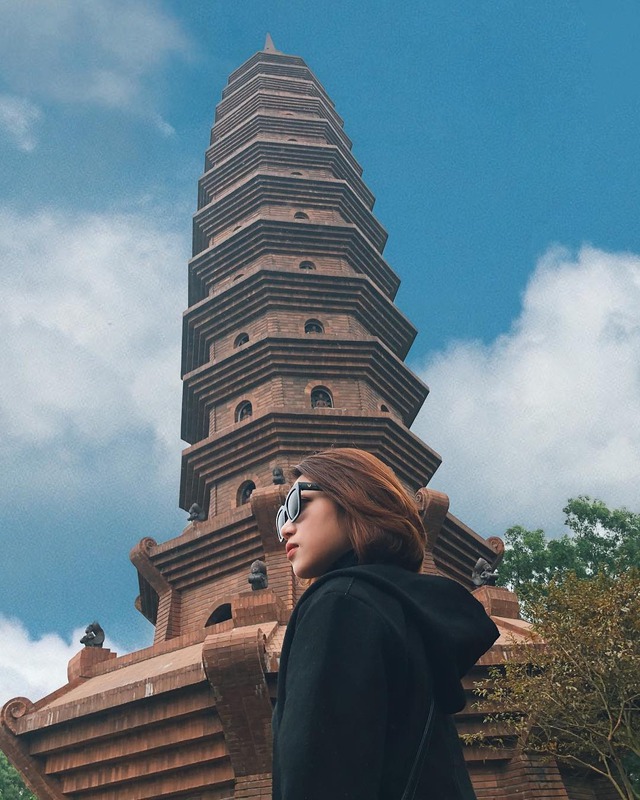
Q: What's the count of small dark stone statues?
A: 5